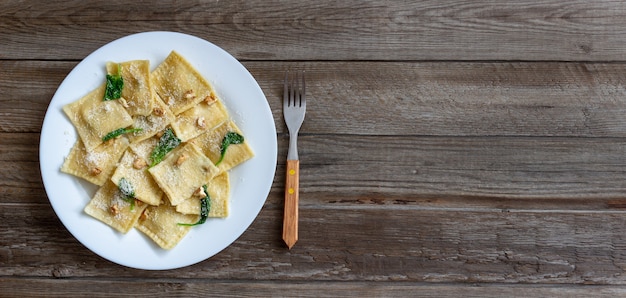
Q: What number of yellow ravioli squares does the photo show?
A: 13